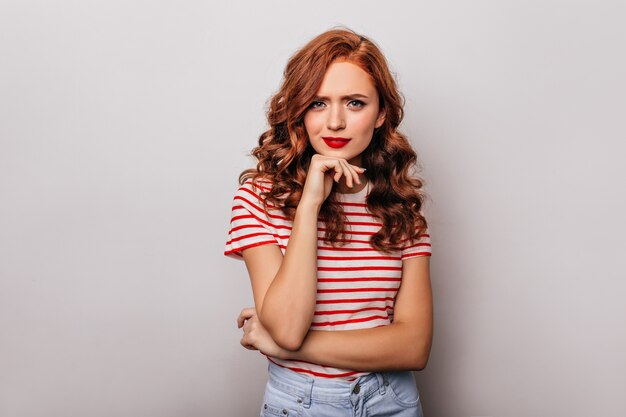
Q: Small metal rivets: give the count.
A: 4